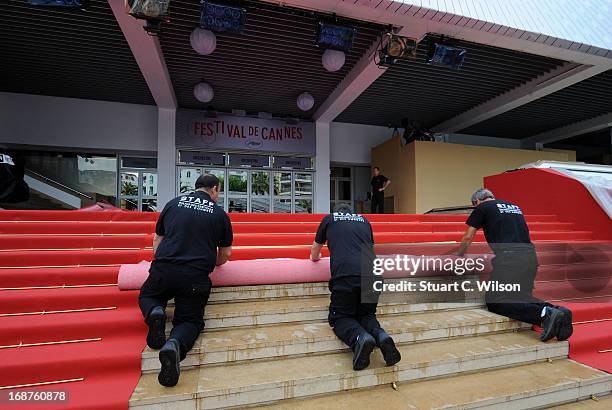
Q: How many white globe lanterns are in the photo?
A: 4